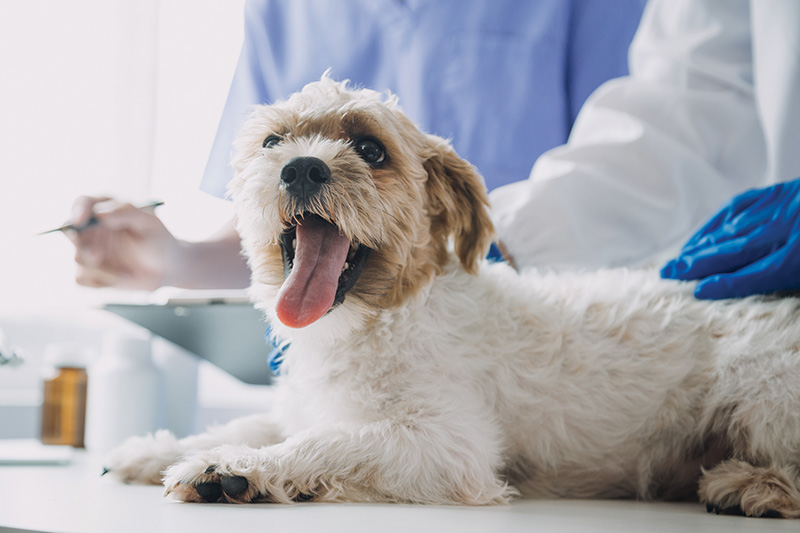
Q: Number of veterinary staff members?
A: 2